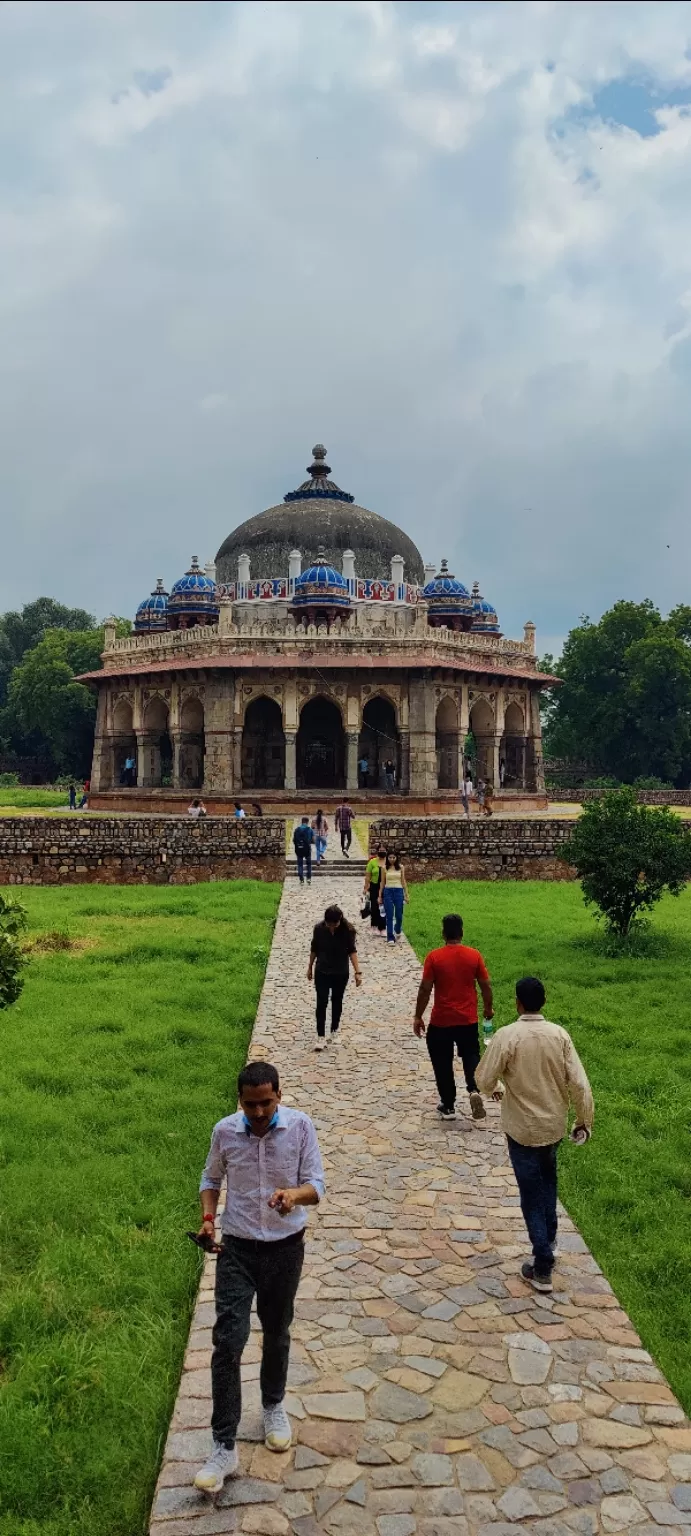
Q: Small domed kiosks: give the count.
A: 5